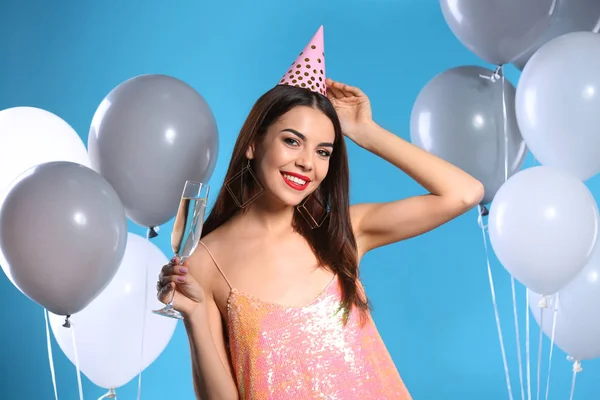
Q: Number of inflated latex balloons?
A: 10